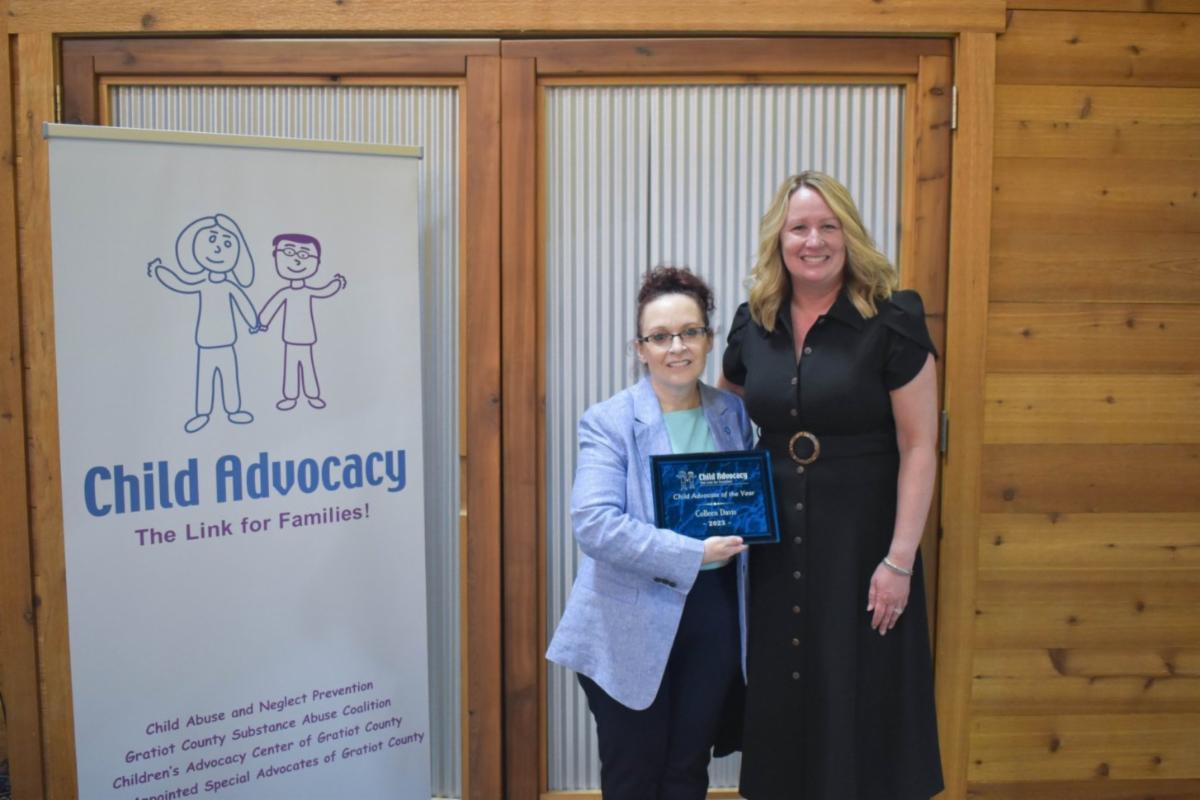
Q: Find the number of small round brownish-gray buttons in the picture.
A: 10